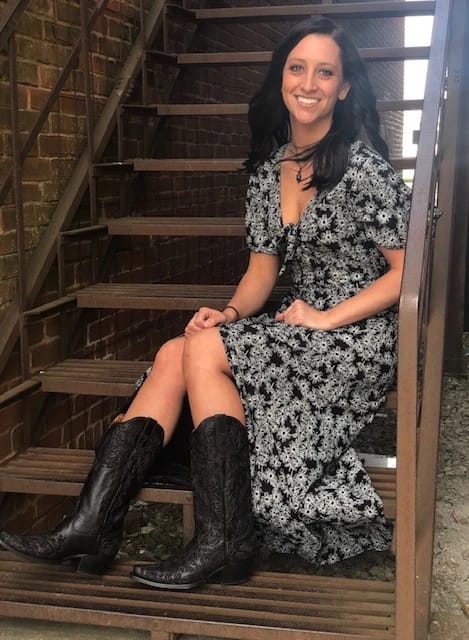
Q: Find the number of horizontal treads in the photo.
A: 9